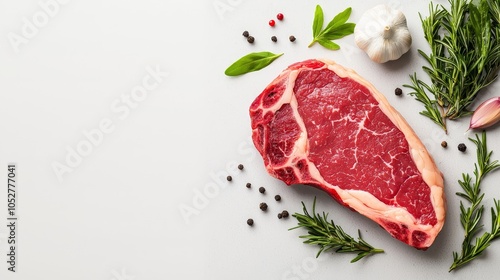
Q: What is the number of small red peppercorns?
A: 2